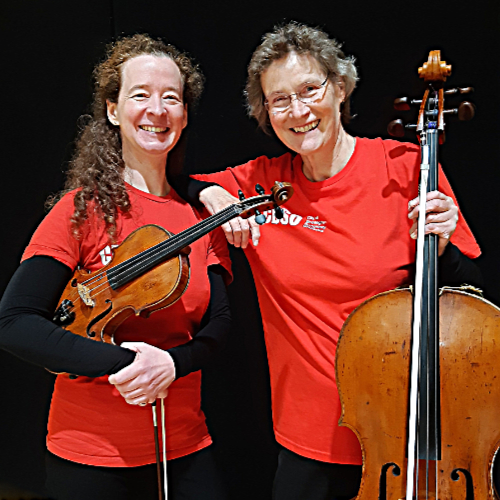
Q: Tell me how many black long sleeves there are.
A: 4